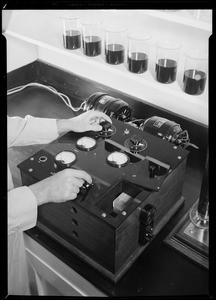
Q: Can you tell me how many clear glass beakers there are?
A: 6